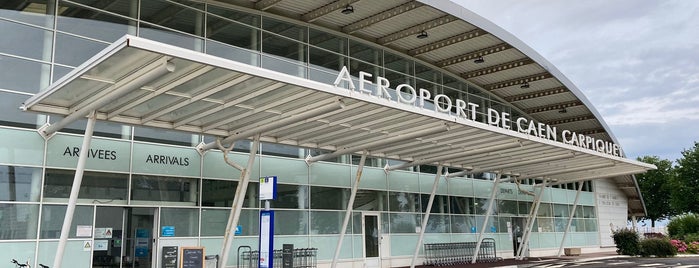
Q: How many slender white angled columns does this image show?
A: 7